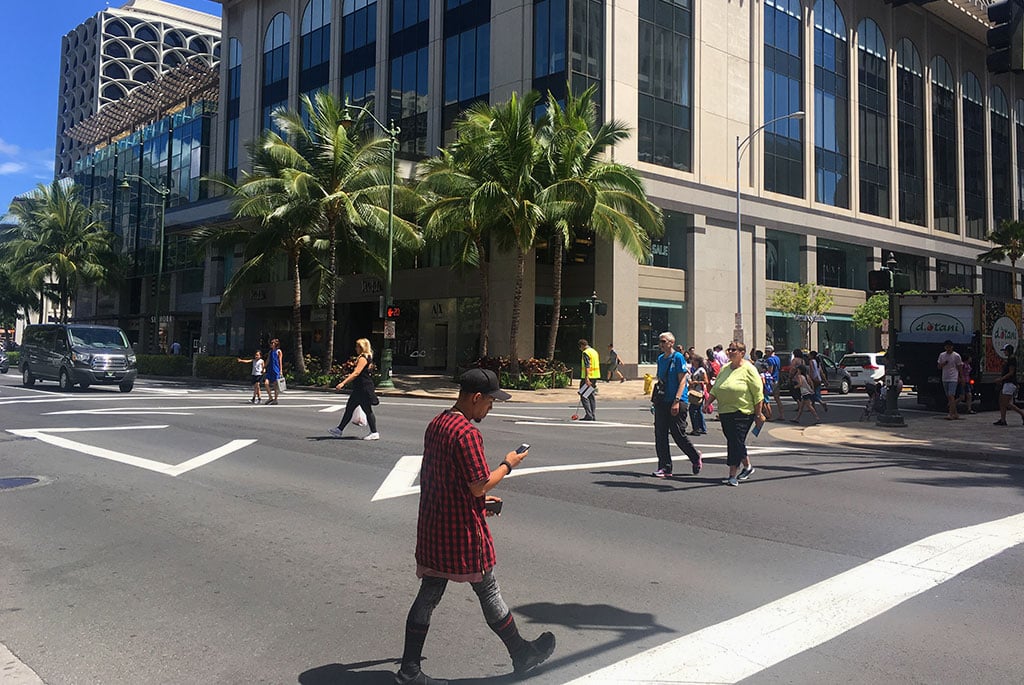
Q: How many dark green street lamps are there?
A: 2